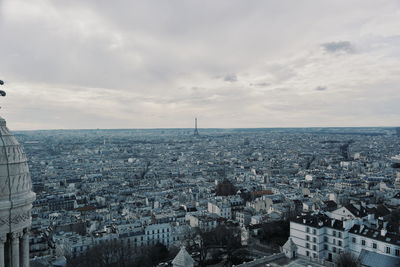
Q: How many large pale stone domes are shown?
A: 1